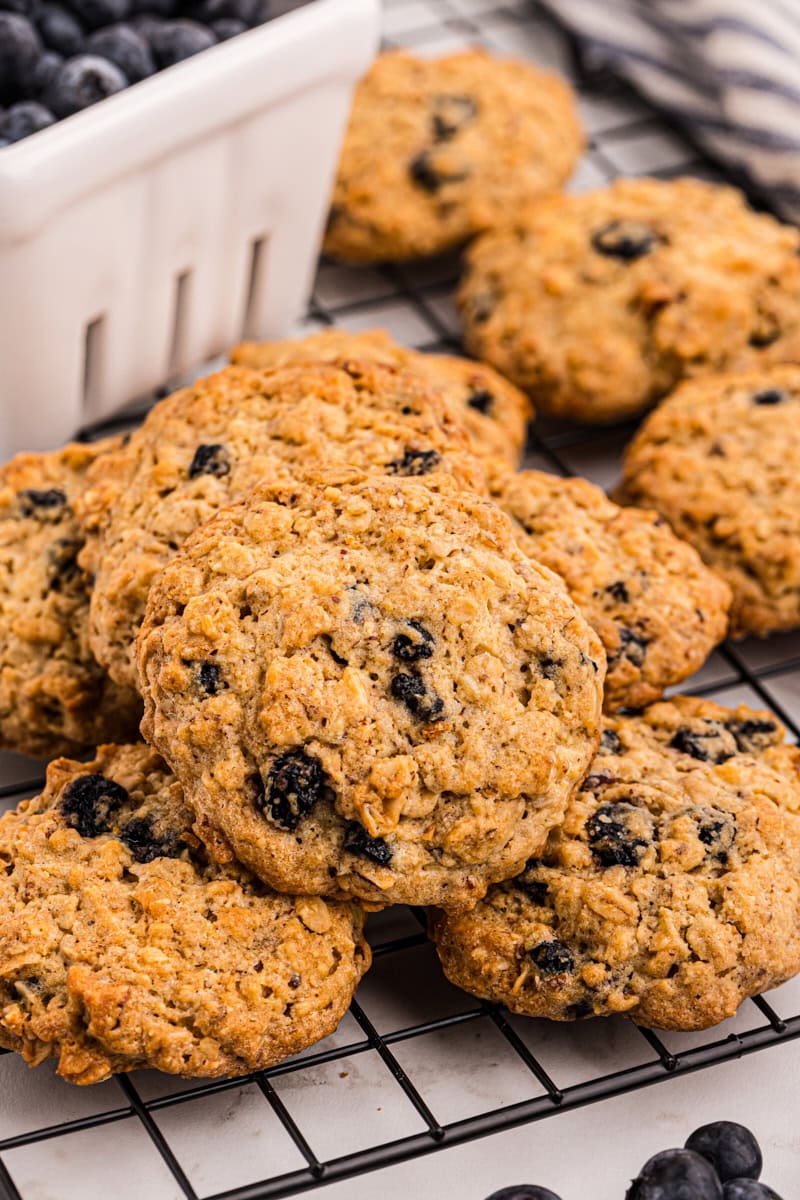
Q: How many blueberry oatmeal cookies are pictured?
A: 10